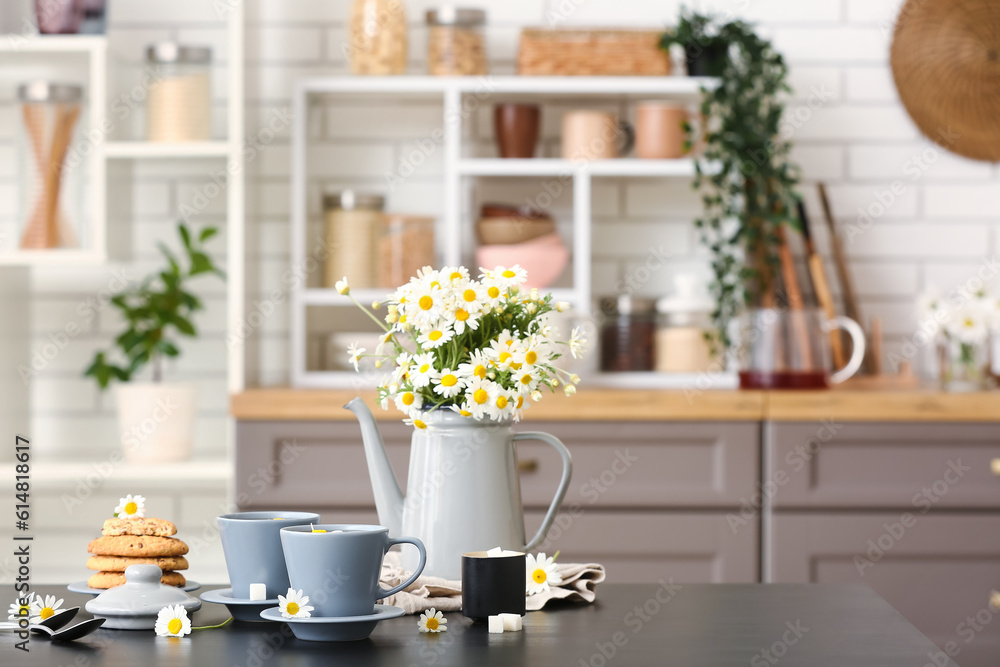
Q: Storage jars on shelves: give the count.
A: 8